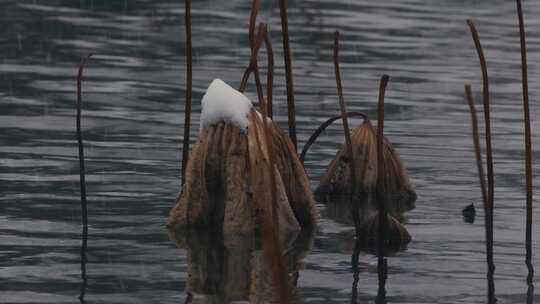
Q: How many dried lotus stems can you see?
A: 12